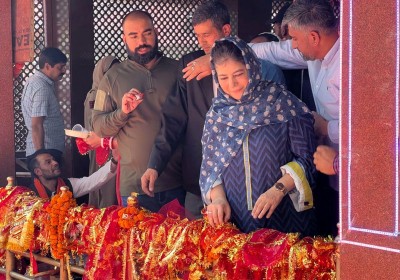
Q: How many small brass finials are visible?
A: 3